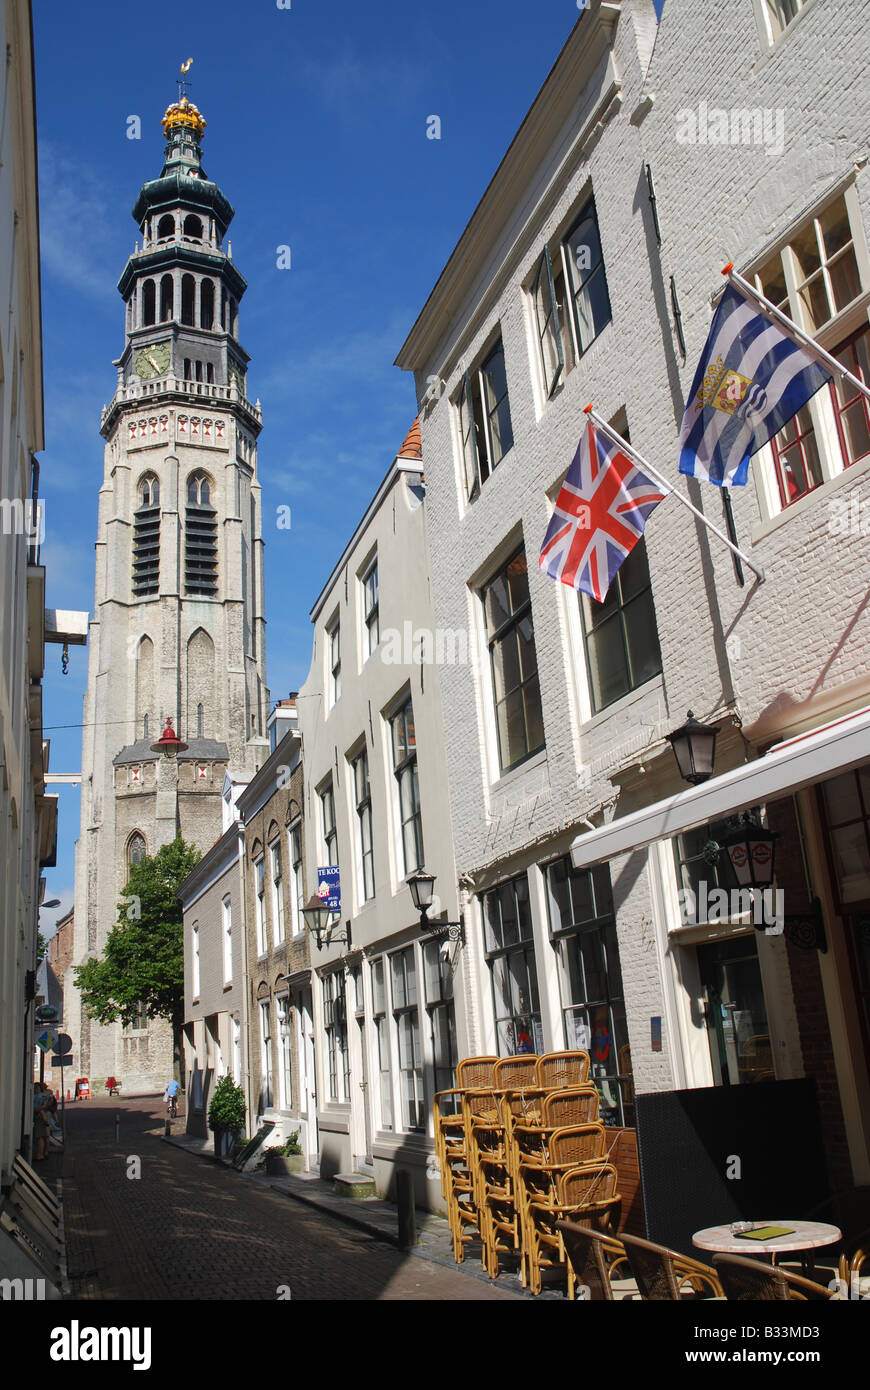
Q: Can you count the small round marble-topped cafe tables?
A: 1